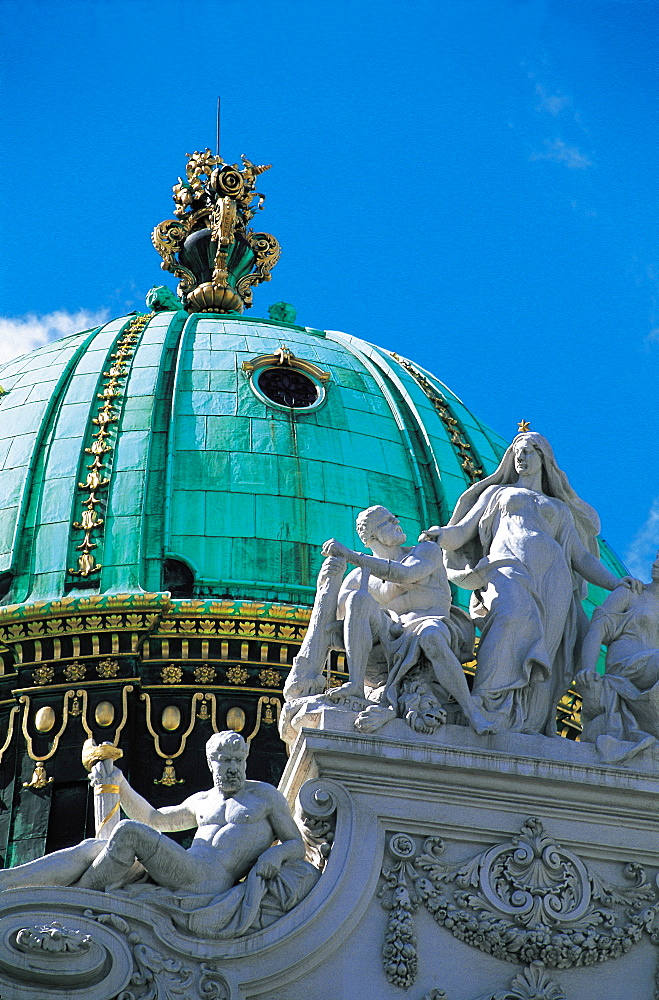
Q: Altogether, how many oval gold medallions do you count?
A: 4